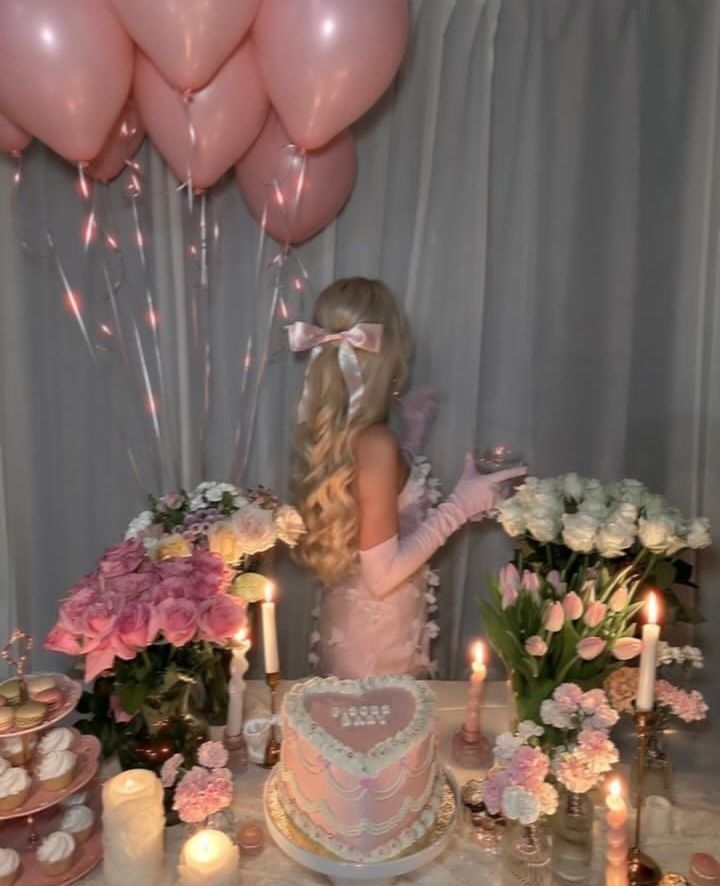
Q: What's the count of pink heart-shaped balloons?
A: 0